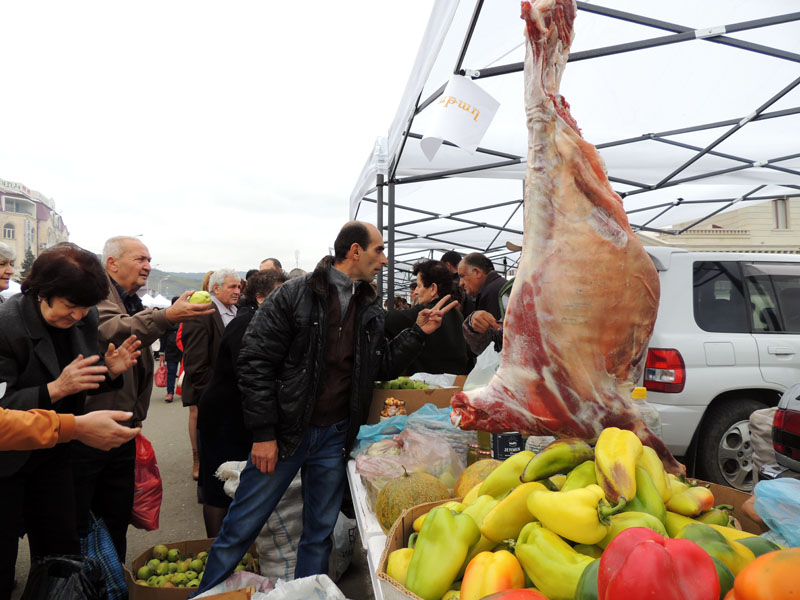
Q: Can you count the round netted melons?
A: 2